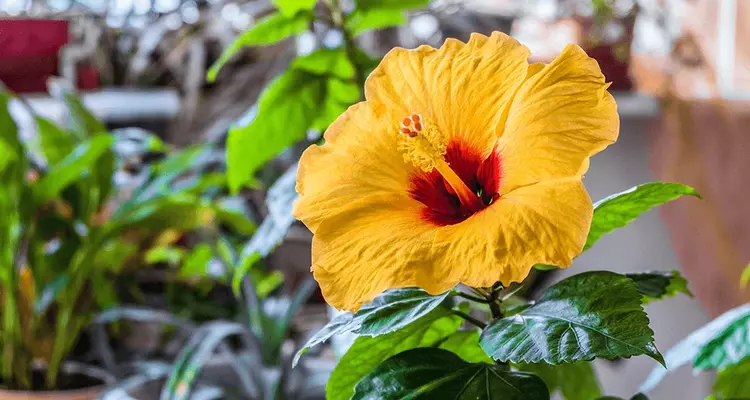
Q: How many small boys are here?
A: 0